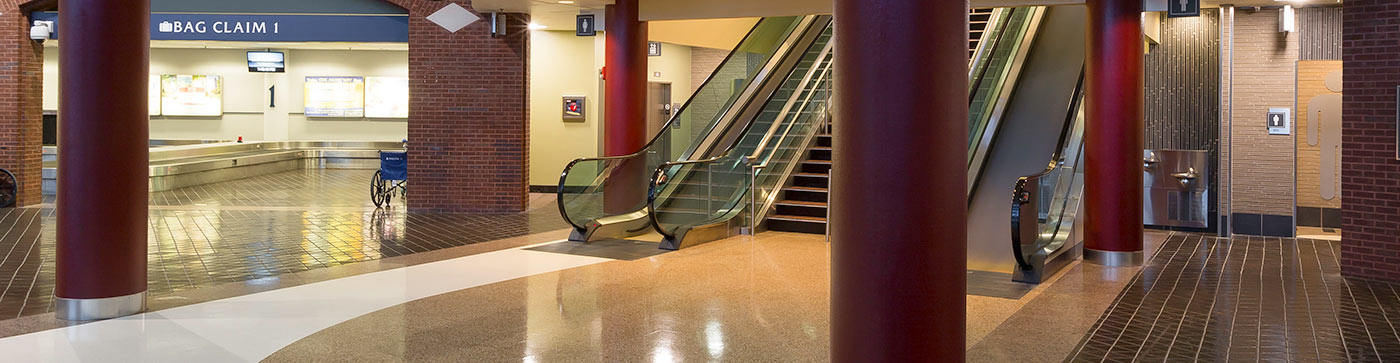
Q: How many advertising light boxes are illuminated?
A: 4